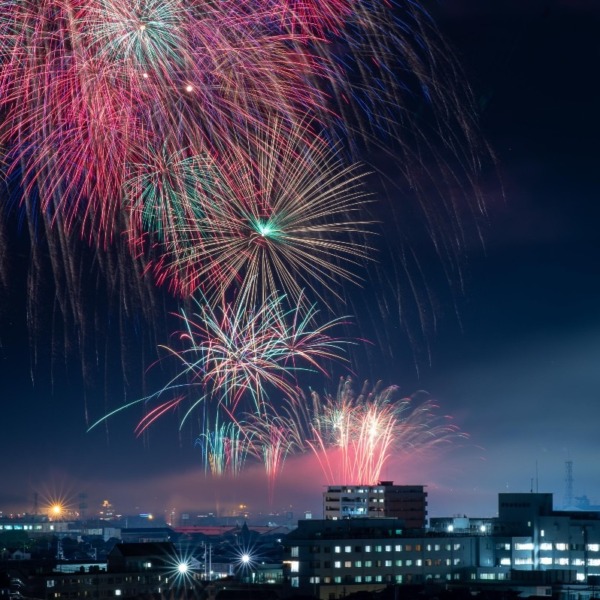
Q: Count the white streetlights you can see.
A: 2